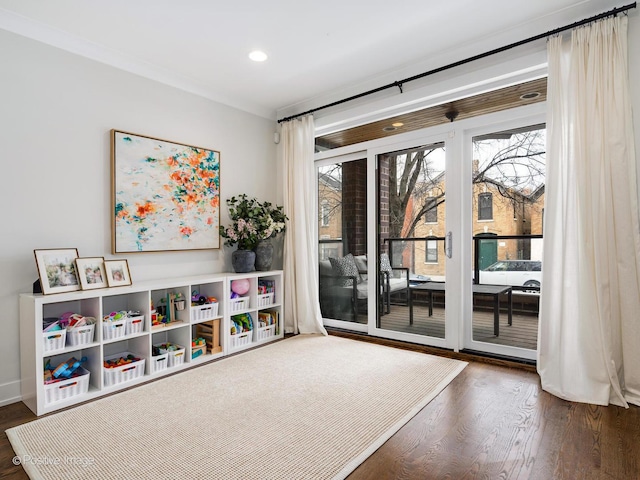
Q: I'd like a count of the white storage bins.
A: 13